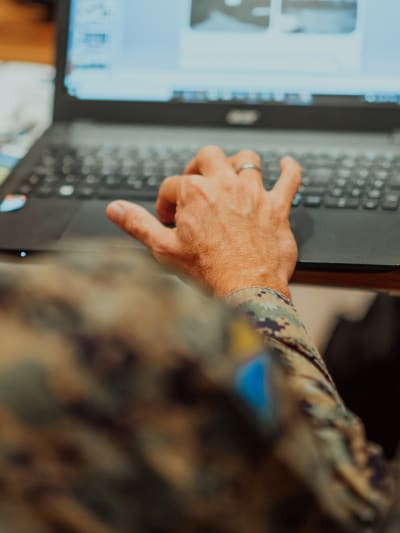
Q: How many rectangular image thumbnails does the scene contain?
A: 2